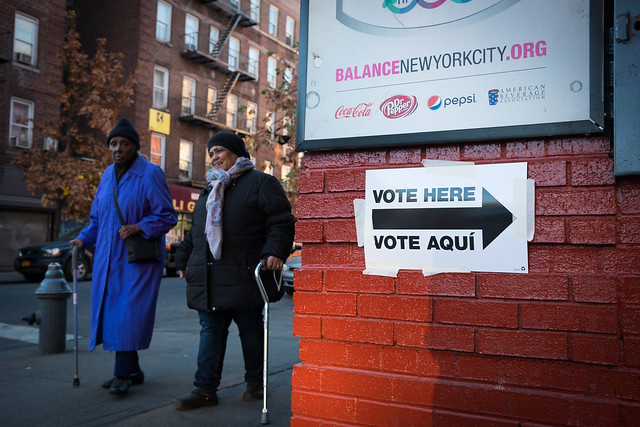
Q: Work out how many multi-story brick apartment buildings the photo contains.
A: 2